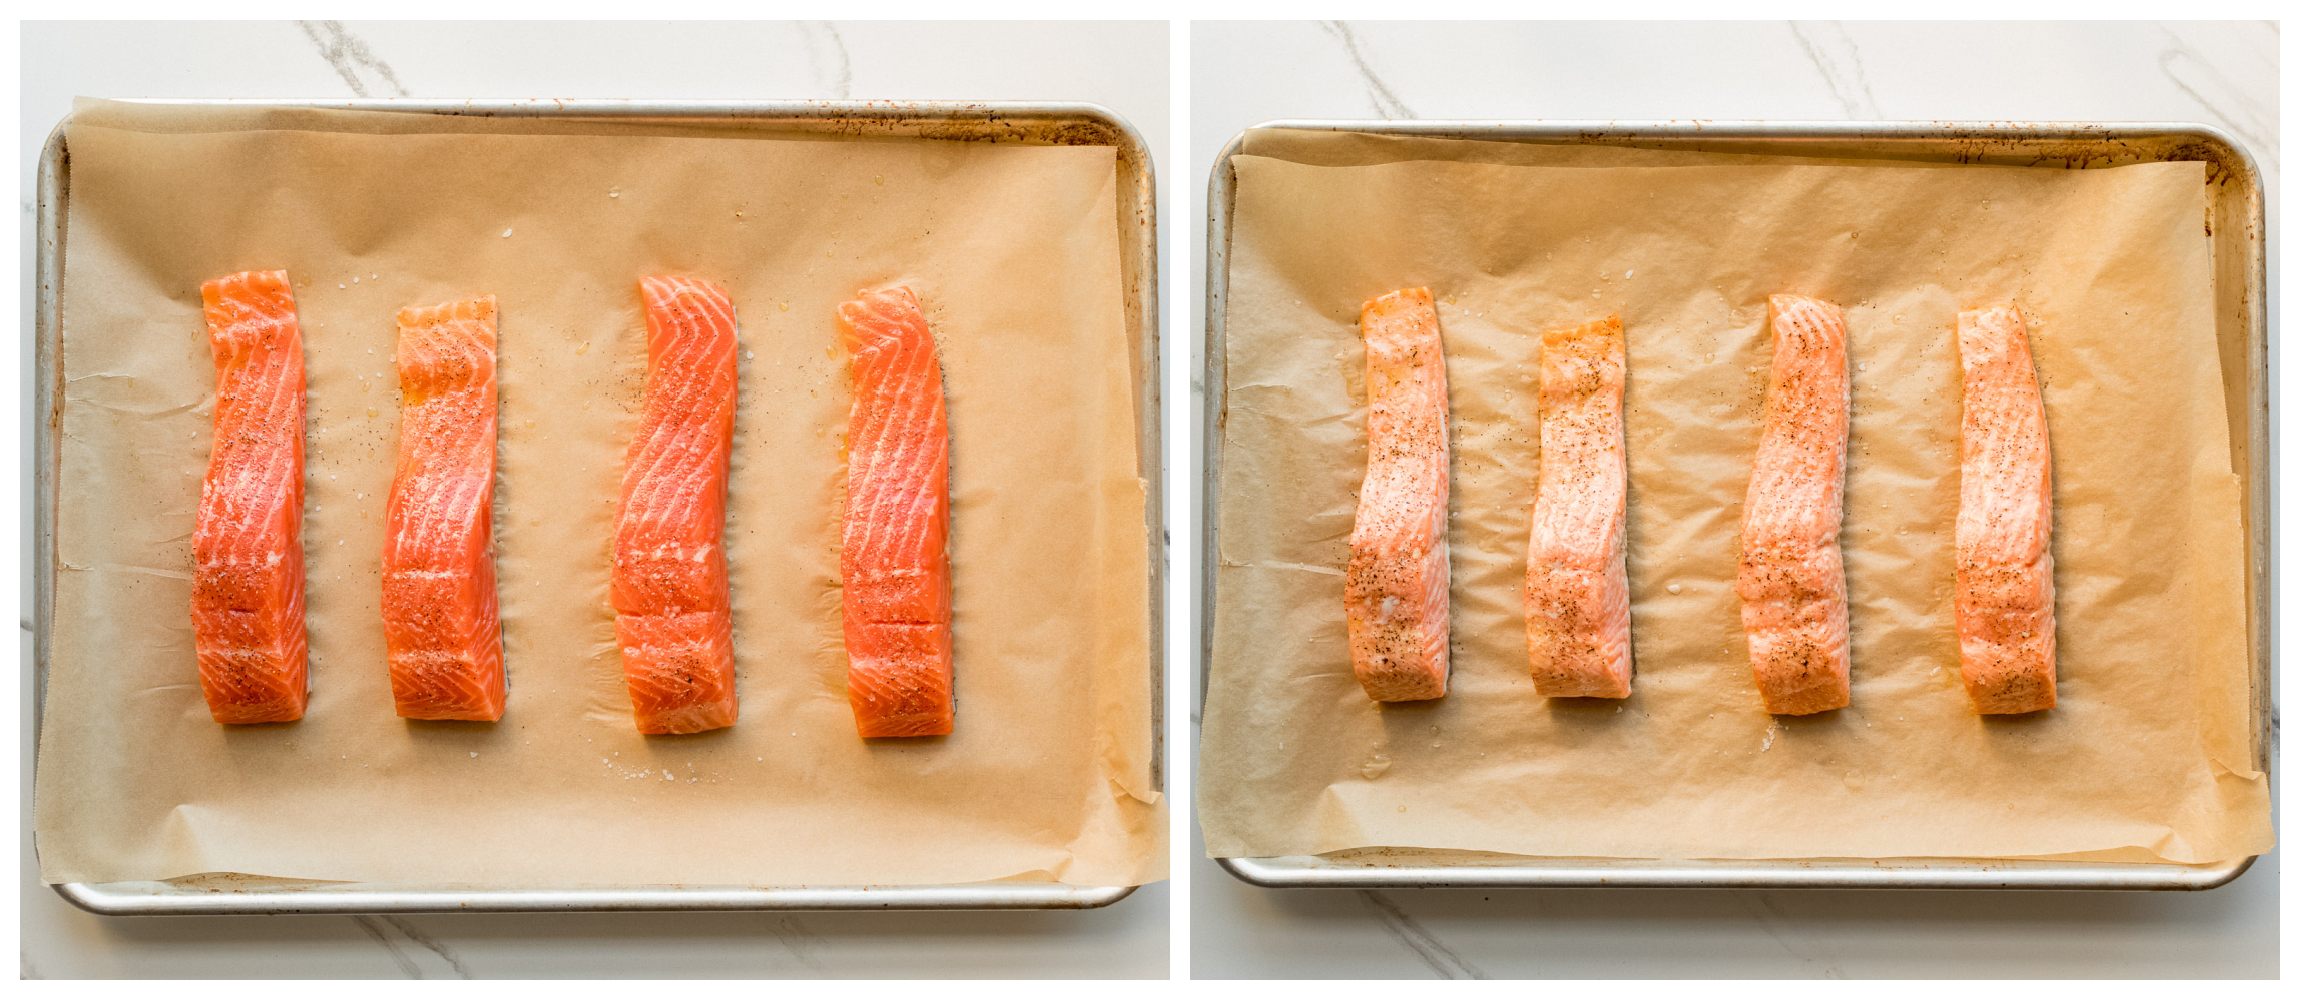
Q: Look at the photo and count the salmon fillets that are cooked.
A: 4